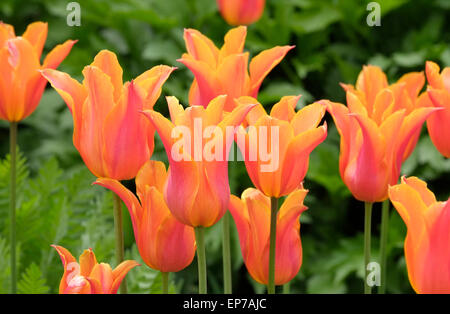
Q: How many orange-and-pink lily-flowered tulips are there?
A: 13